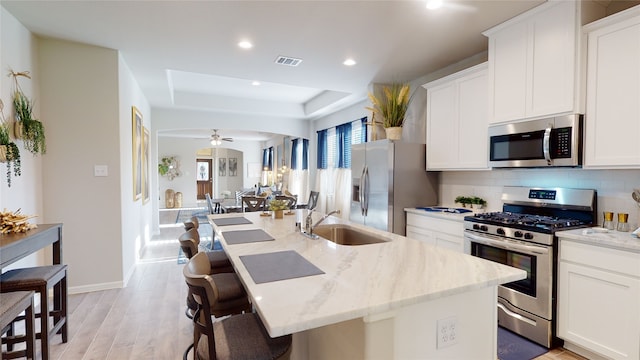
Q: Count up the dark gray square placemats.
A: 3